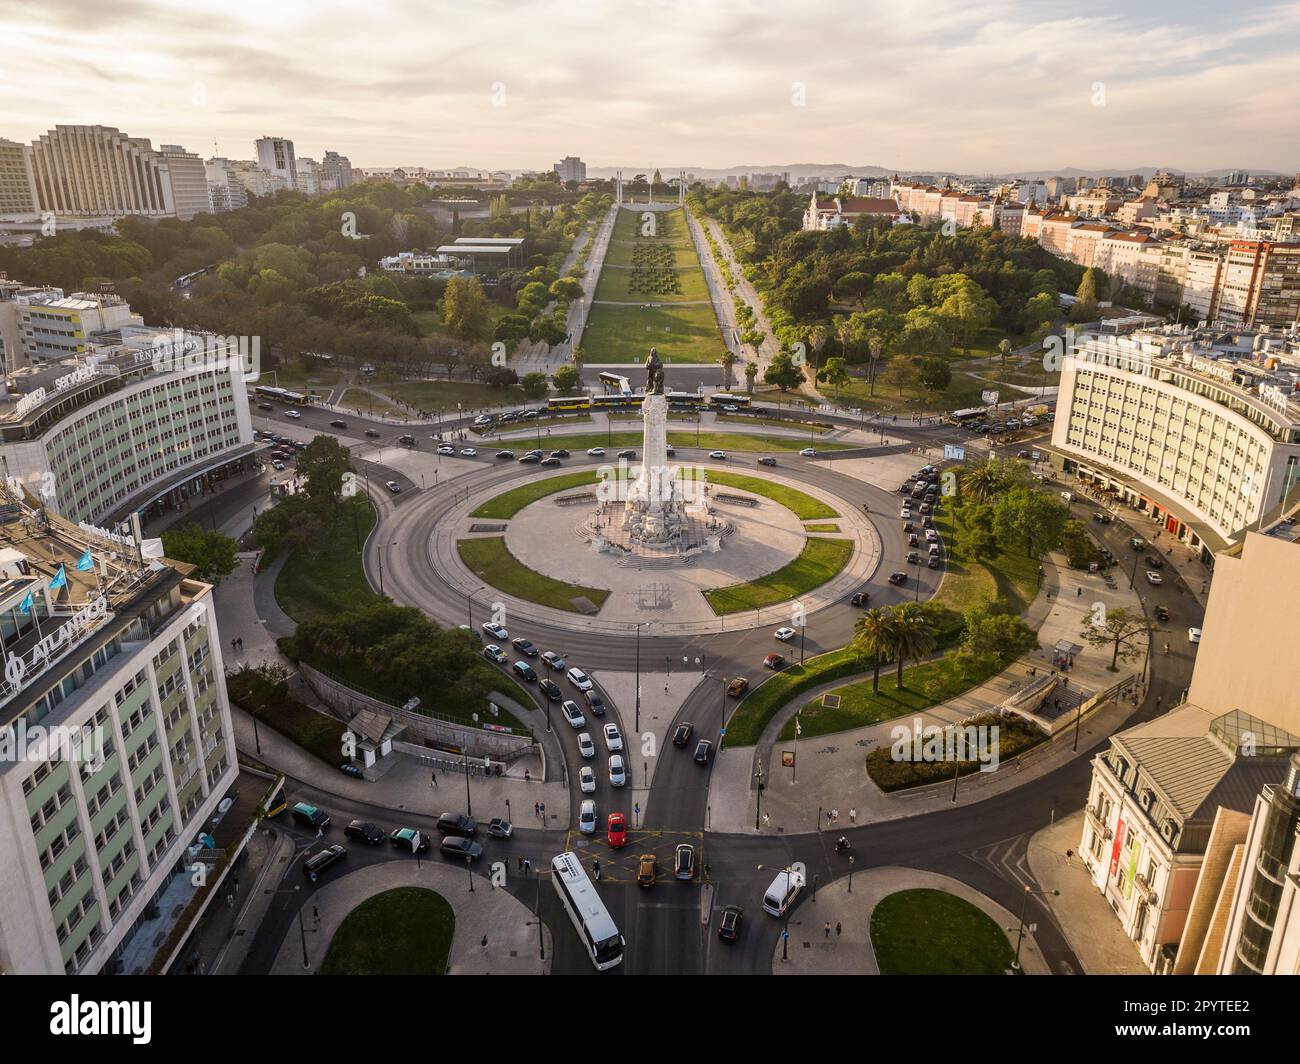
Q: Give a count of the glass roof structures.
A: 1